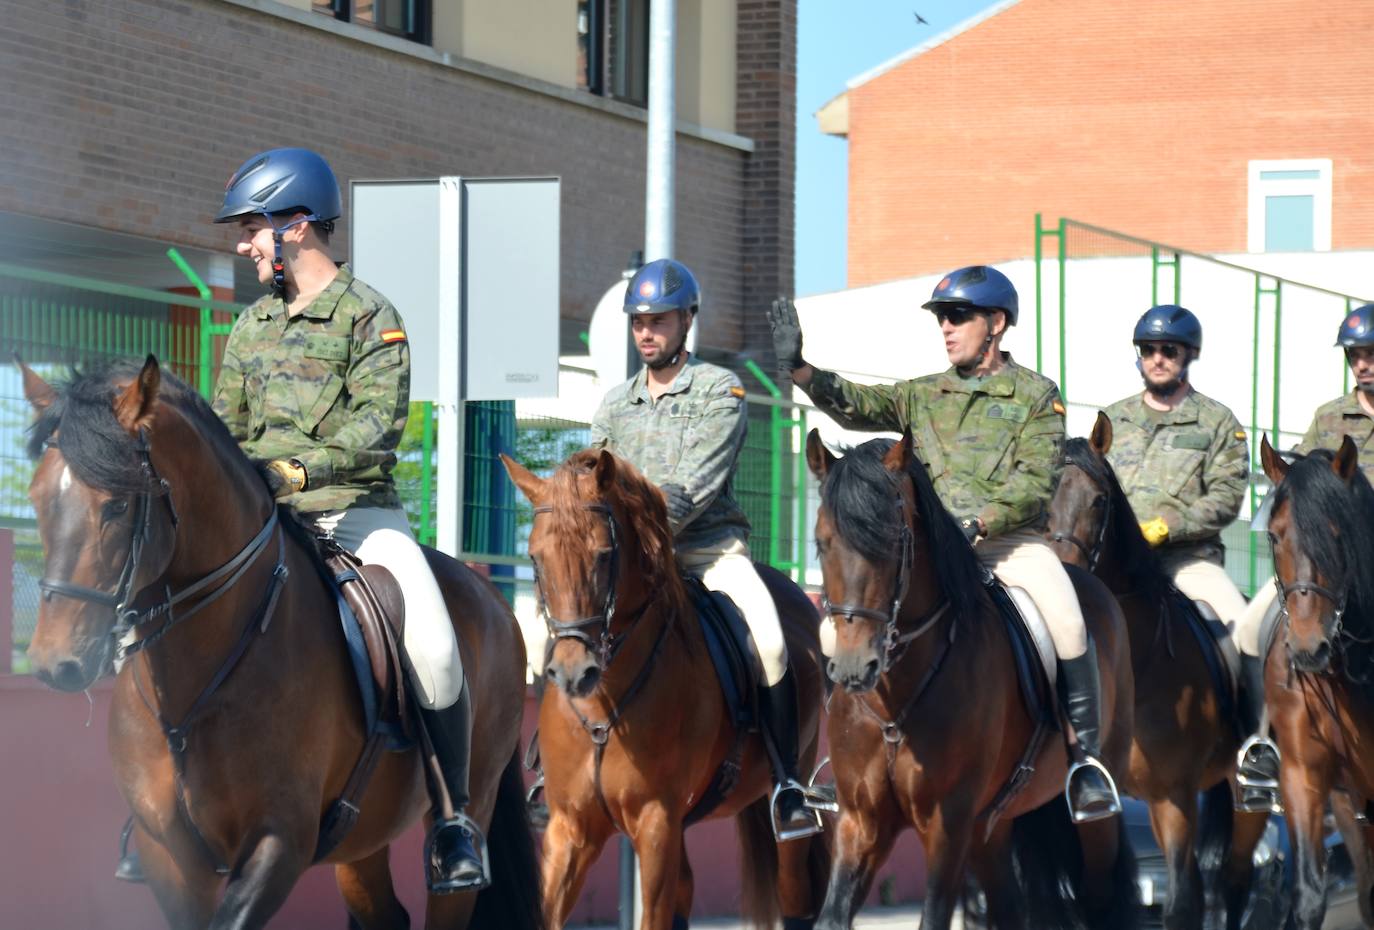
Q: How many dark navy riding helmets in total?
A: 5